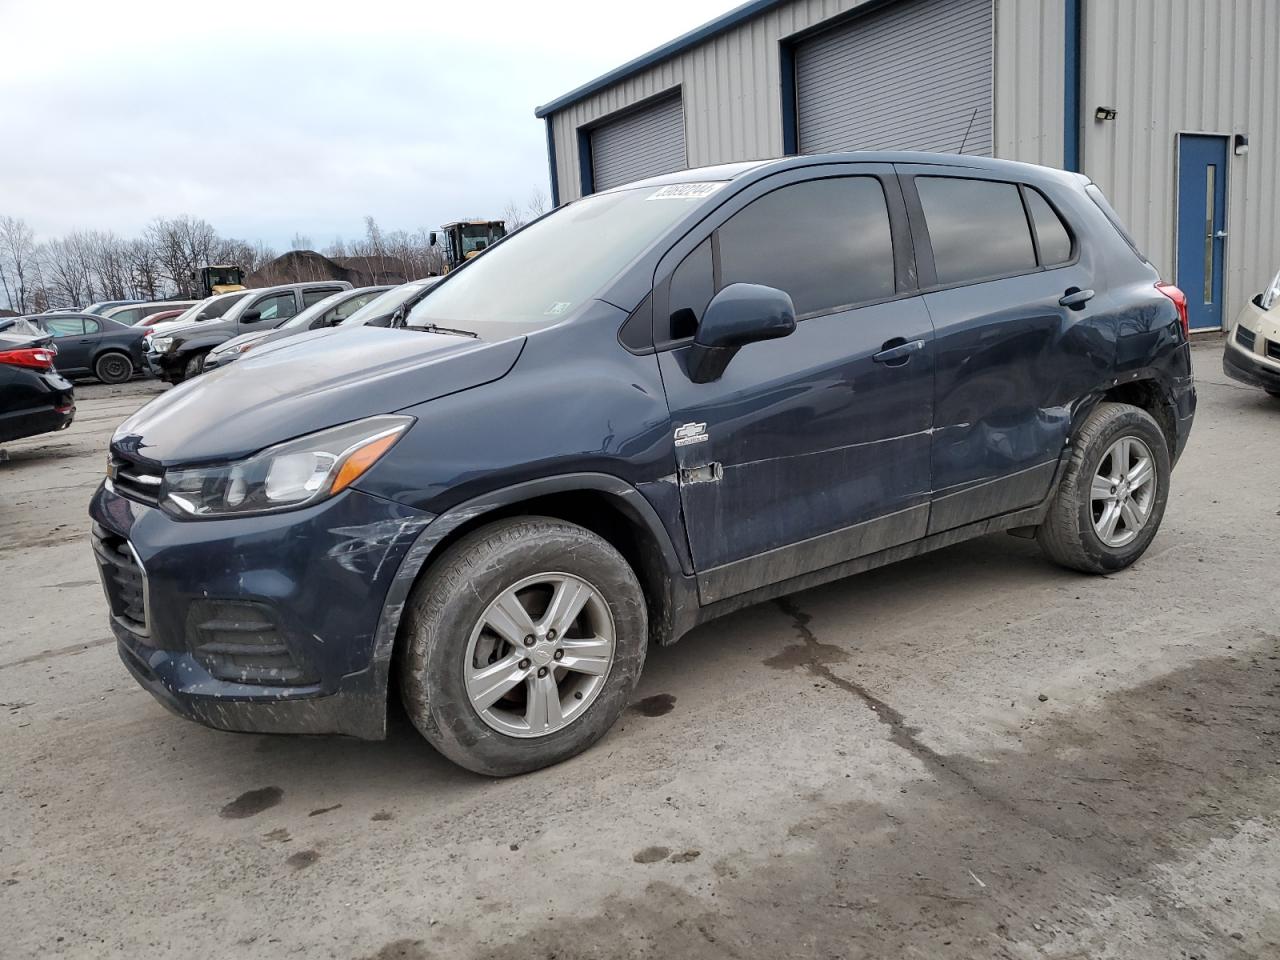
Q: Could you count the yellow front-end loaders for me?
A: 2